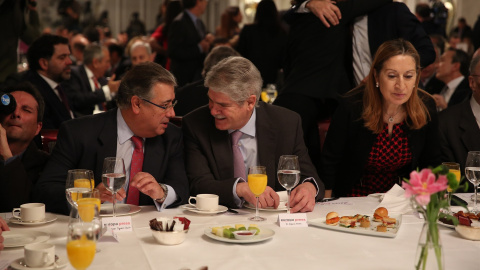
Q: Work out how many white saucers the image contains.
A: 3